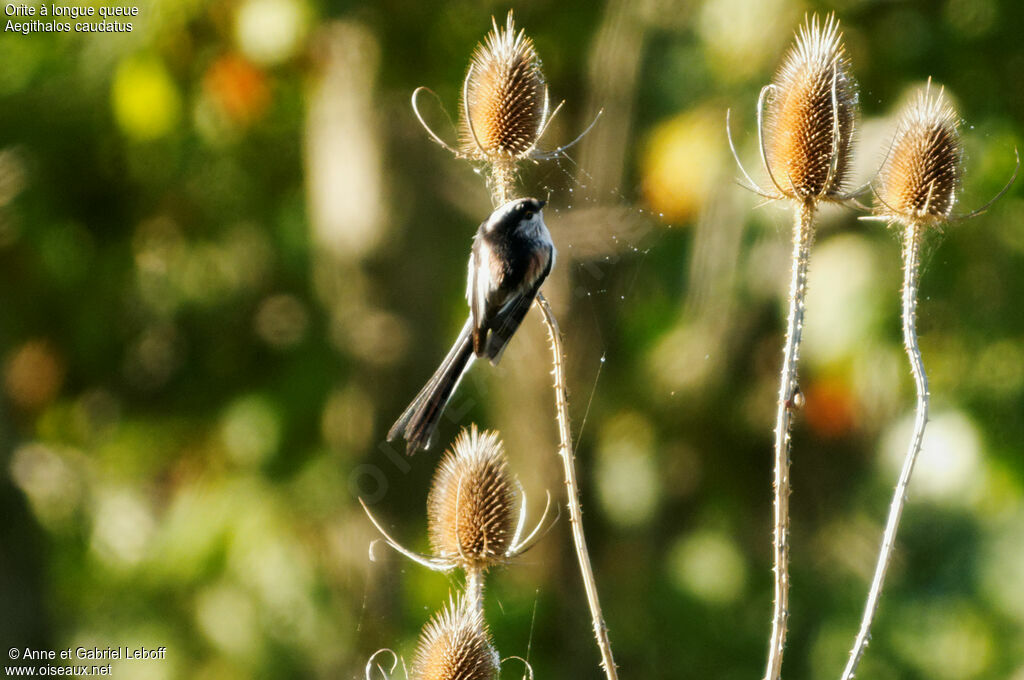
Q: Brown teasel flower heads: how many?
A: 5